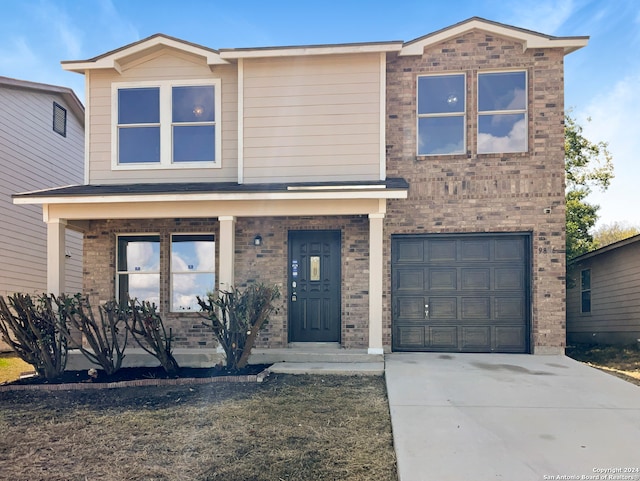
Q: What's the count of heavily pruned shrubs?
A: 4